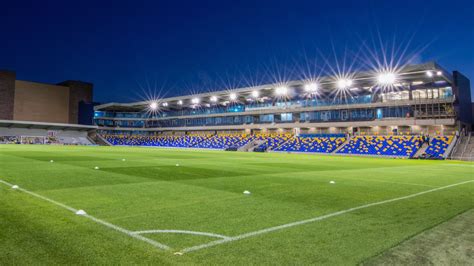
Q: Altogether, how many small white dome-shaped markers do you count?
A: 8